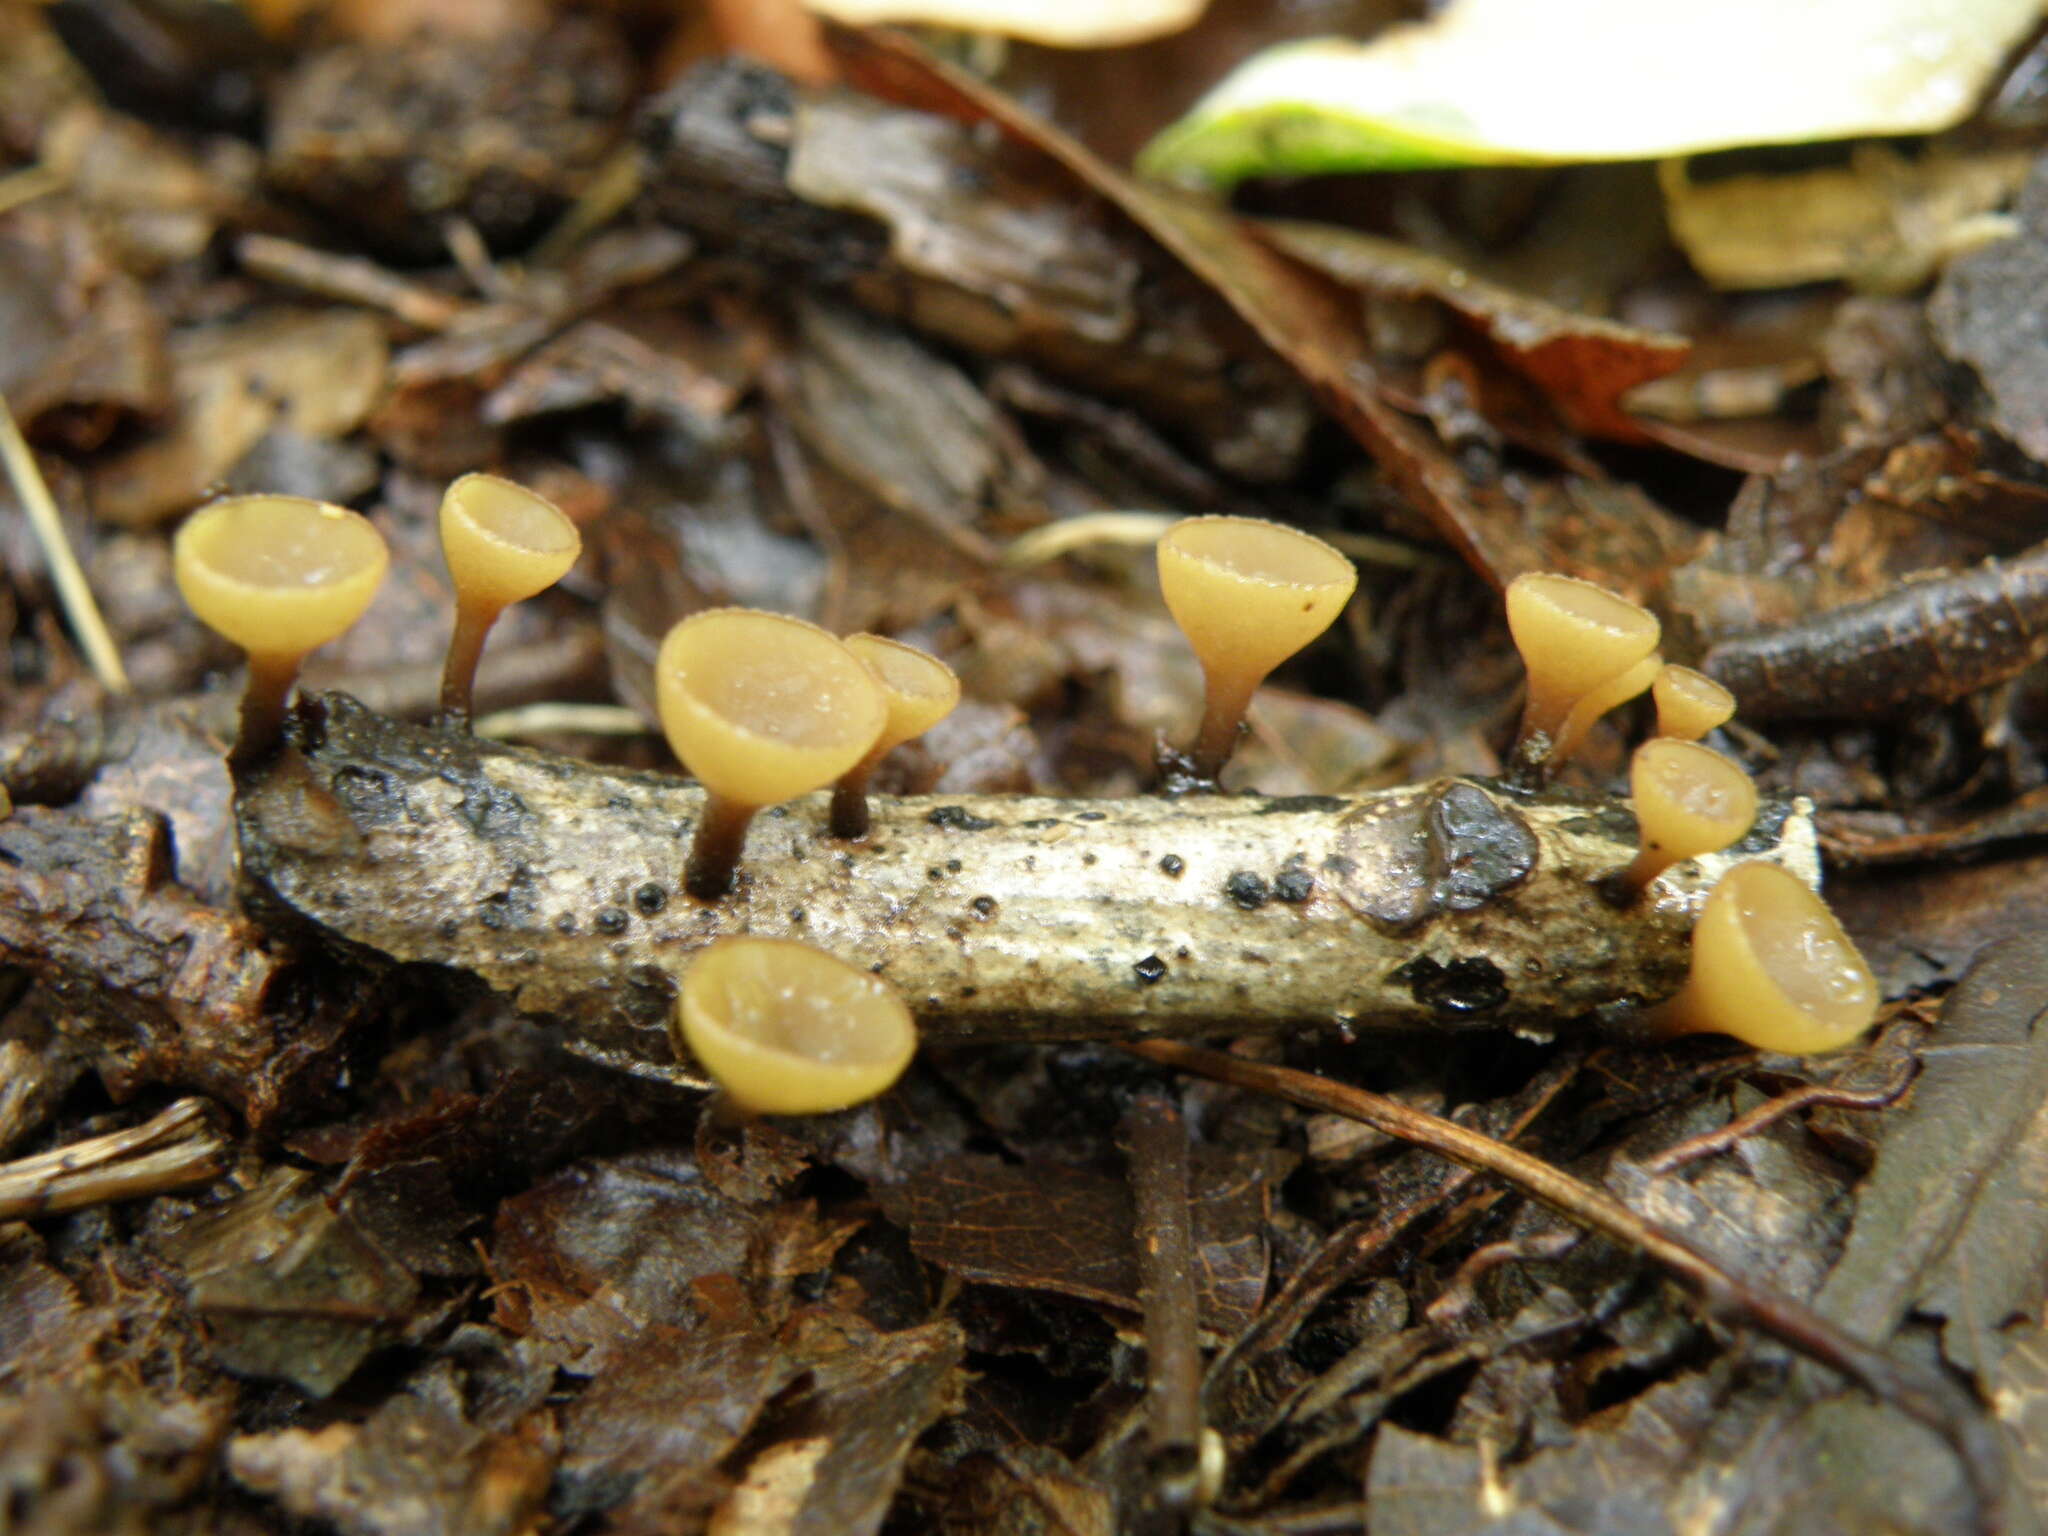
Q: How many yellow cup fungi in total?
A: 11